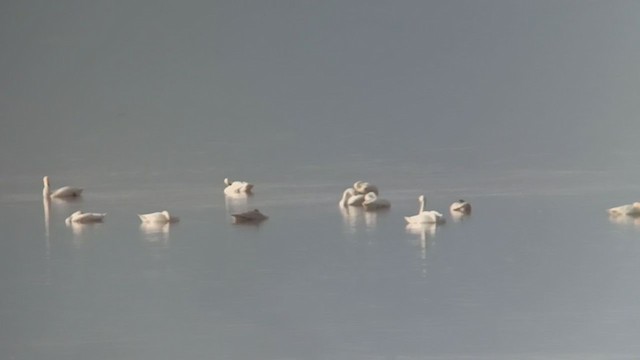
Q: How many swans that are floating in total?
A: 11